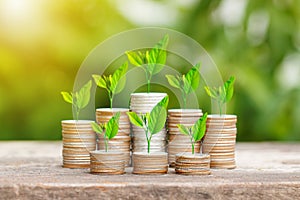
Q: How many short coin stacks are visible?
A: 3